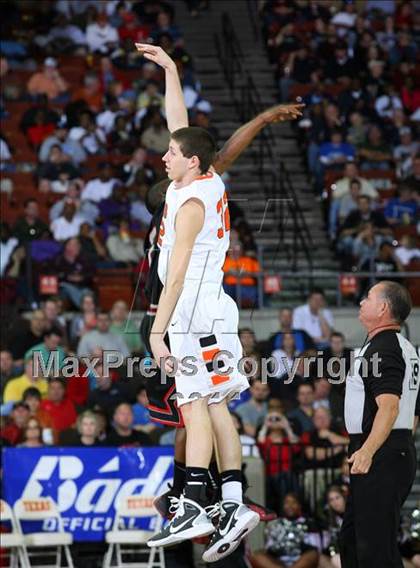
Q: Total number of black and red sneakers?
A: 2